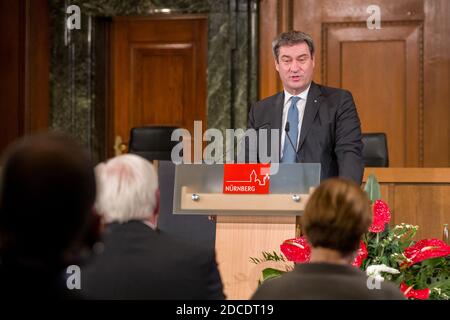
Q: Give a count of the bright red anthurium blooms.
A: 5